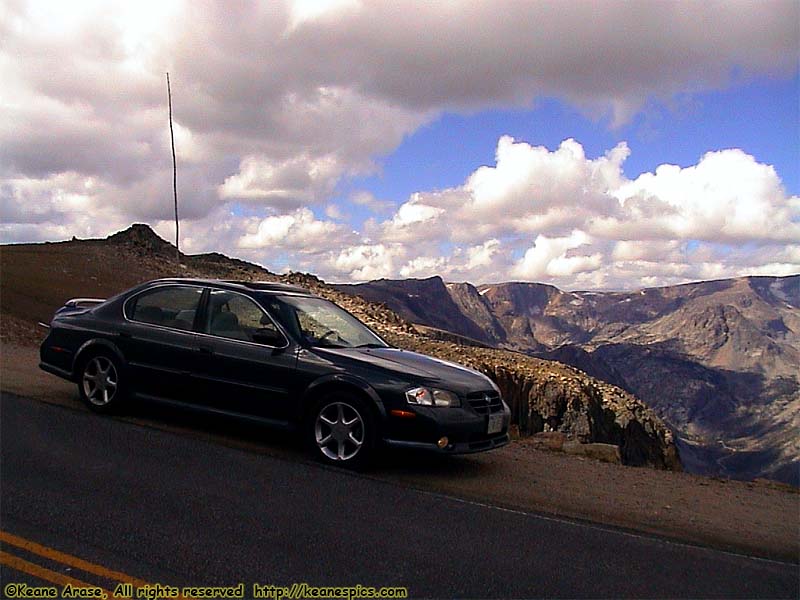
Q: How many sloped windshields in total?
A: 1